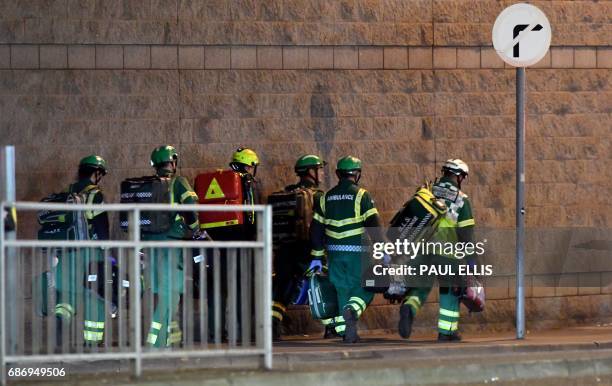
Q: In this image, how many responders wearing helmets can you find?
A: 6